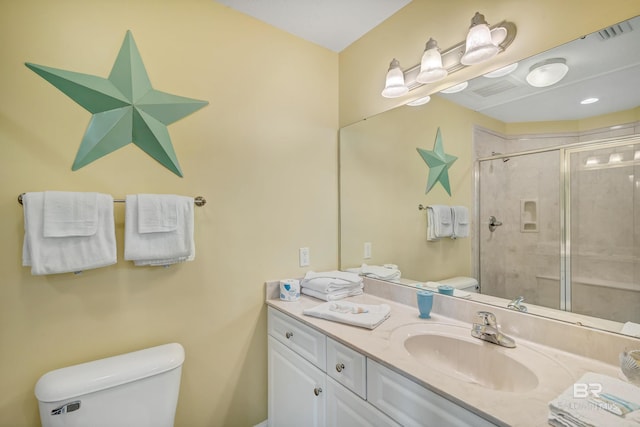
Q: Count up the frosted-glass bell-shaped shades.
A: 3